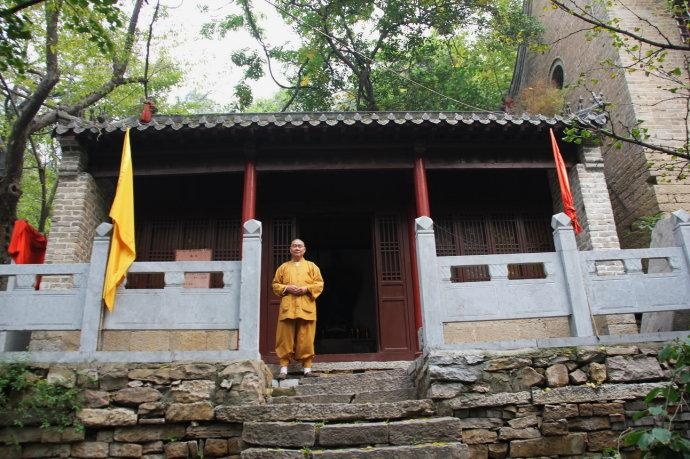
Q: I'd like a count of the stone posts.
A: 5